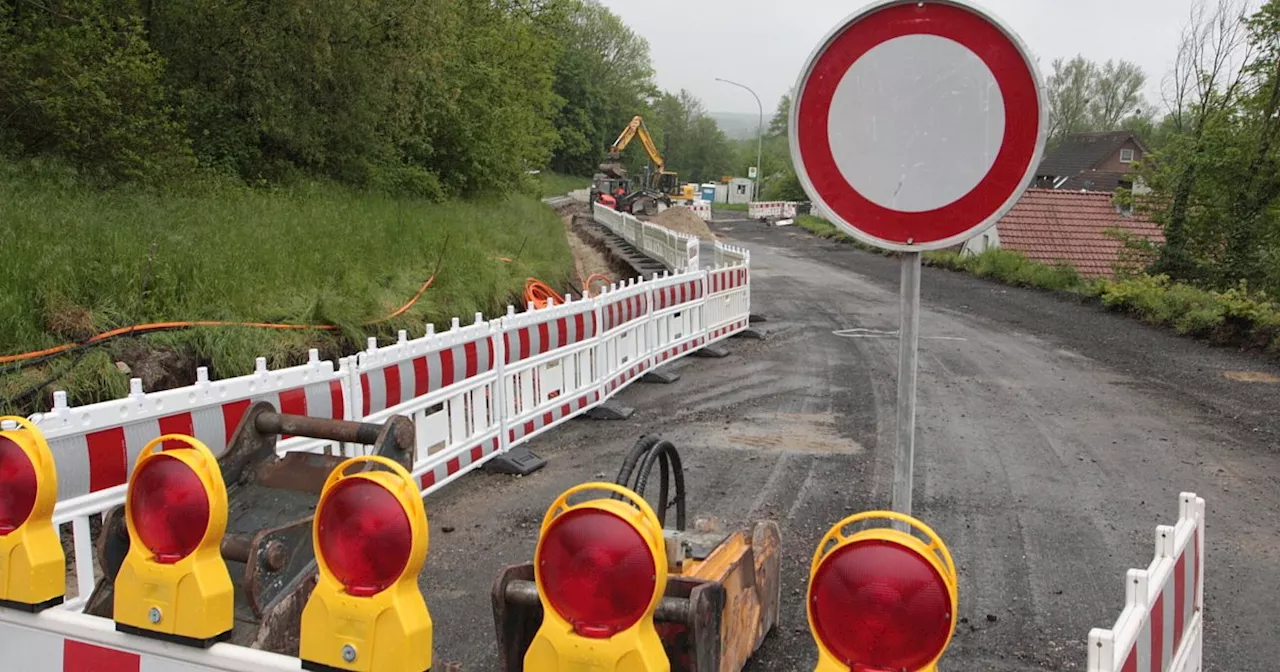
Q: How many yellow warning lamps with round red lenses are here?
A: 5